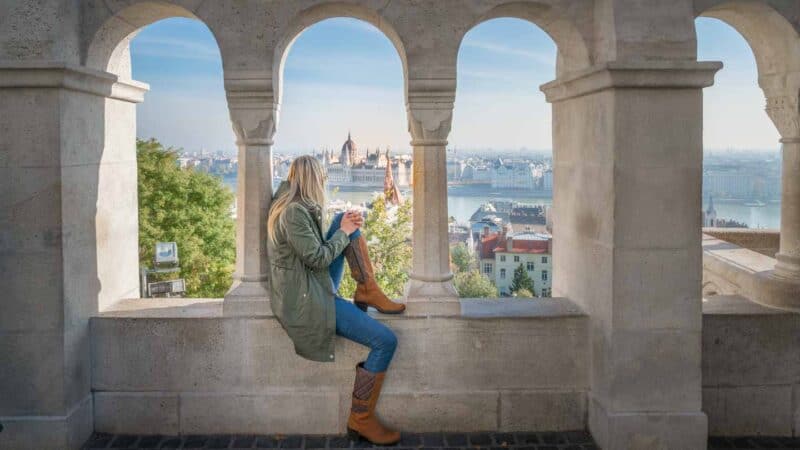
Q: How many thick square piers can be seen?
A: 2